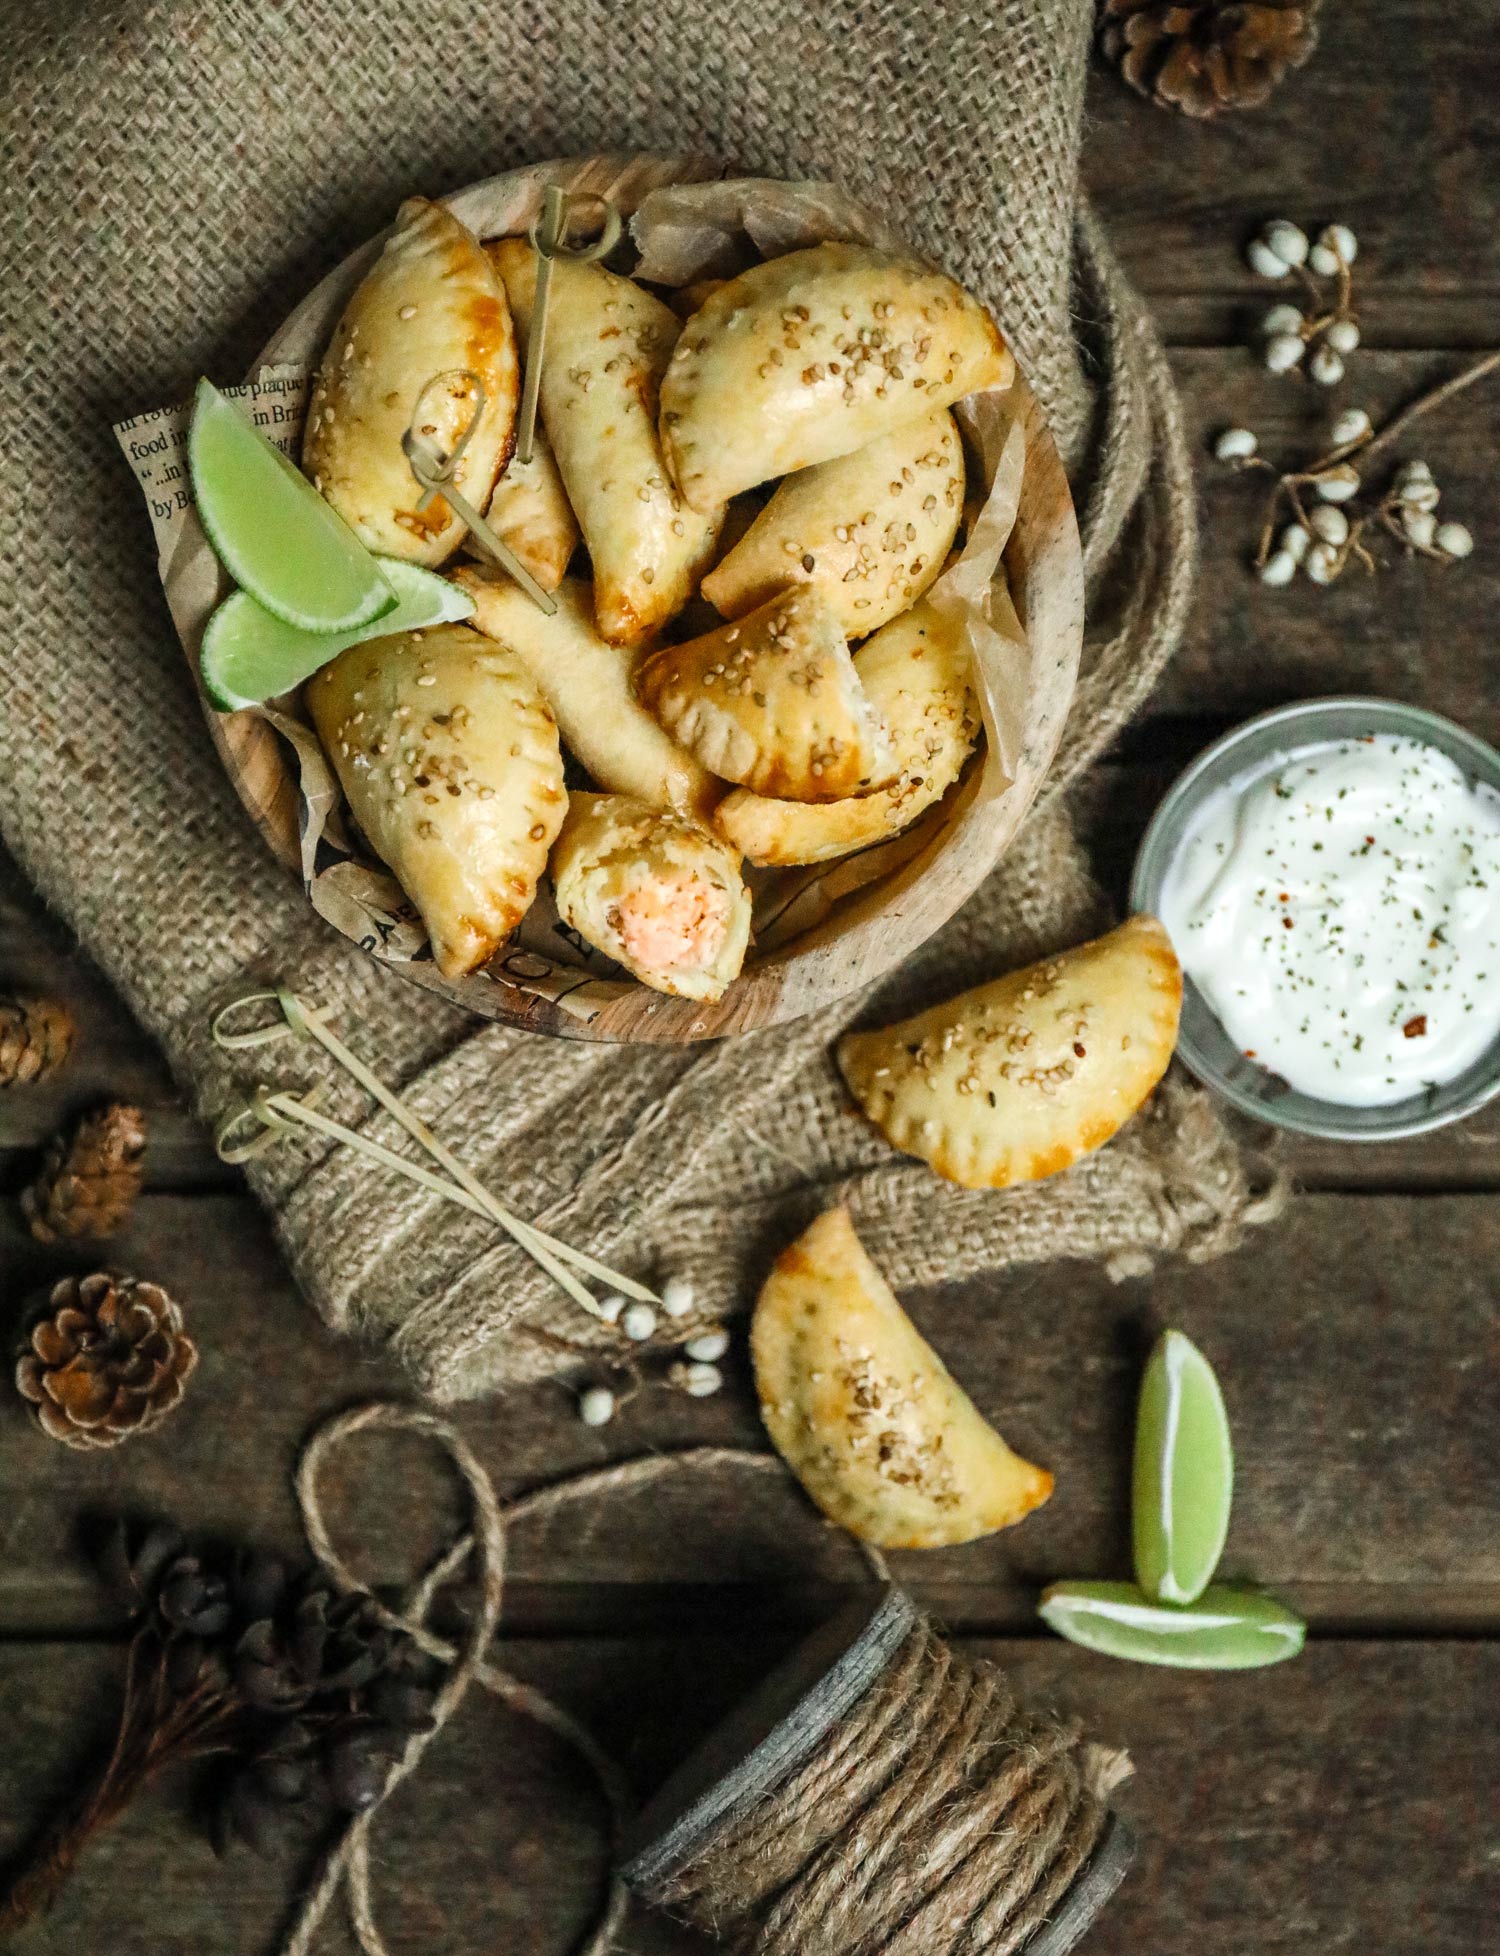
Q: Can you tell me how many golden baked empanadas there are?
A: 12